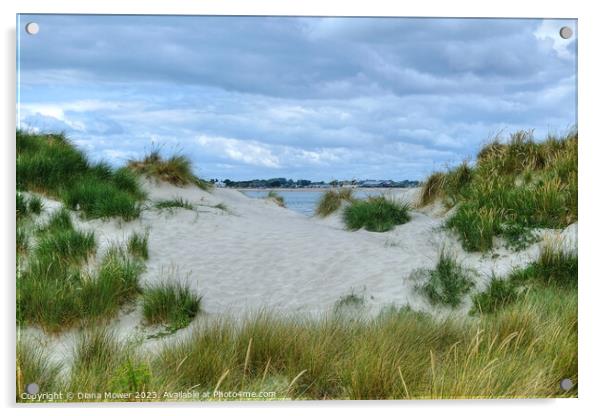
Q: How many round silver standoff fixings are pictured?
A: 4